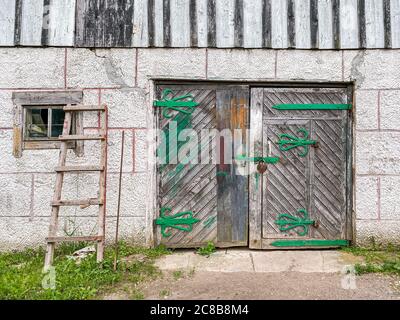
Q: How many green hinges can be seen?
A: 6